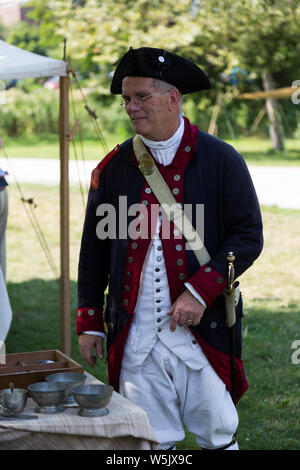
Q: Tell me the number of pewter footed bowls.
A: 3